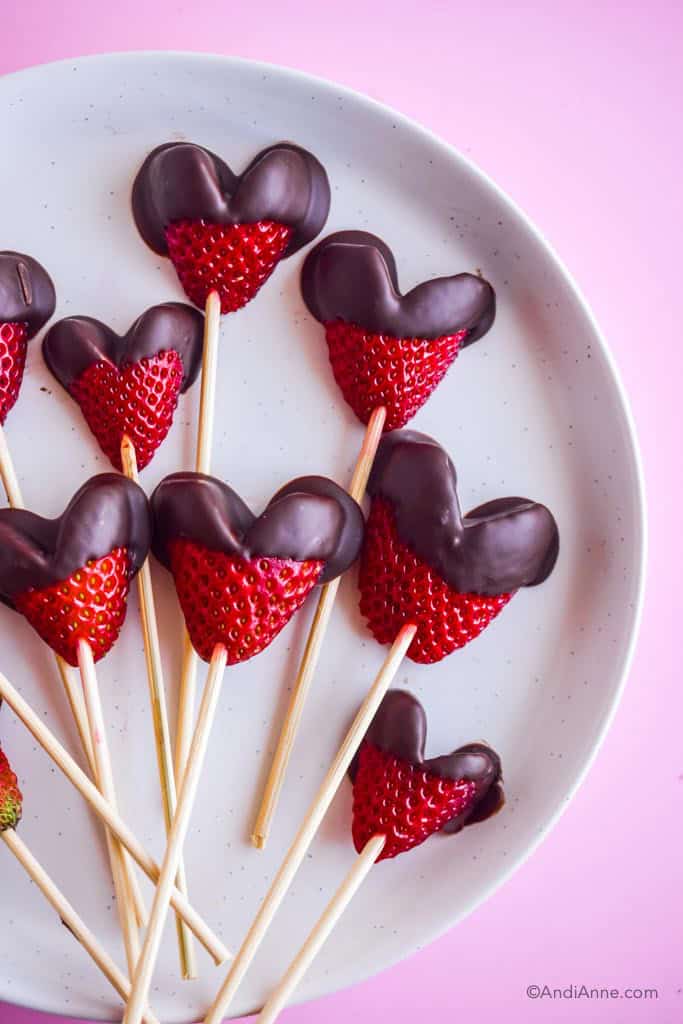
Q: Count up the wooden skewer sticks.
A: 10